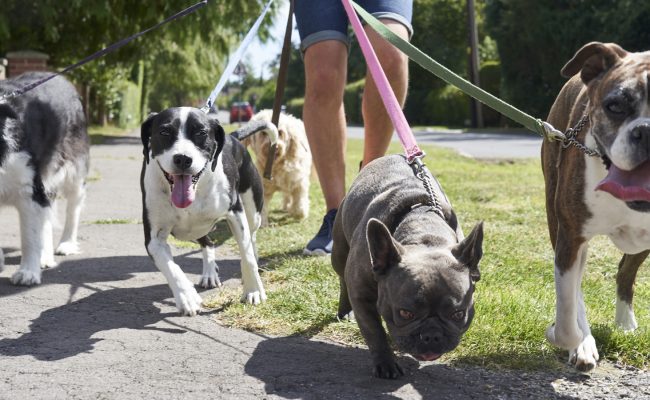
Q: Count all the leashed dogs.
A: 5